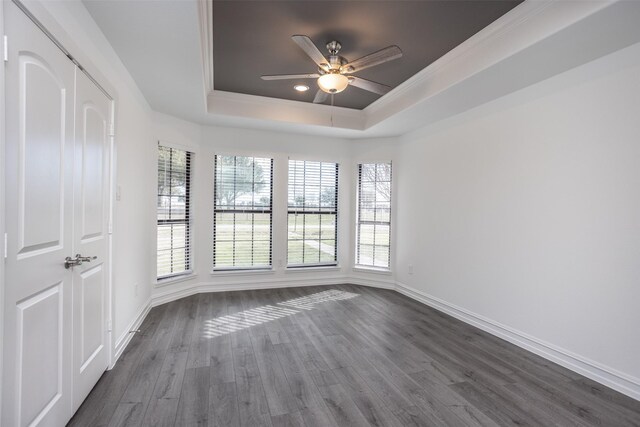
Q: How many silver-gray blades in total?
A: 5